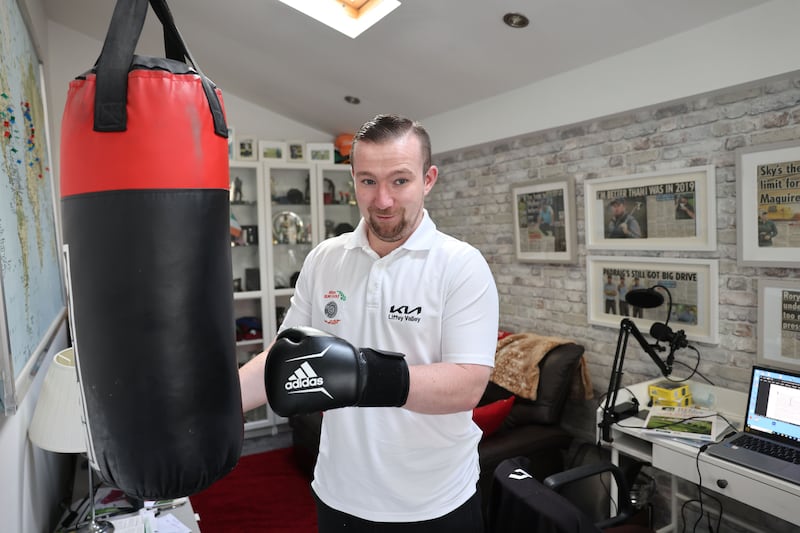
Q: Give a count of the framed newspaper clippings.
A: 5